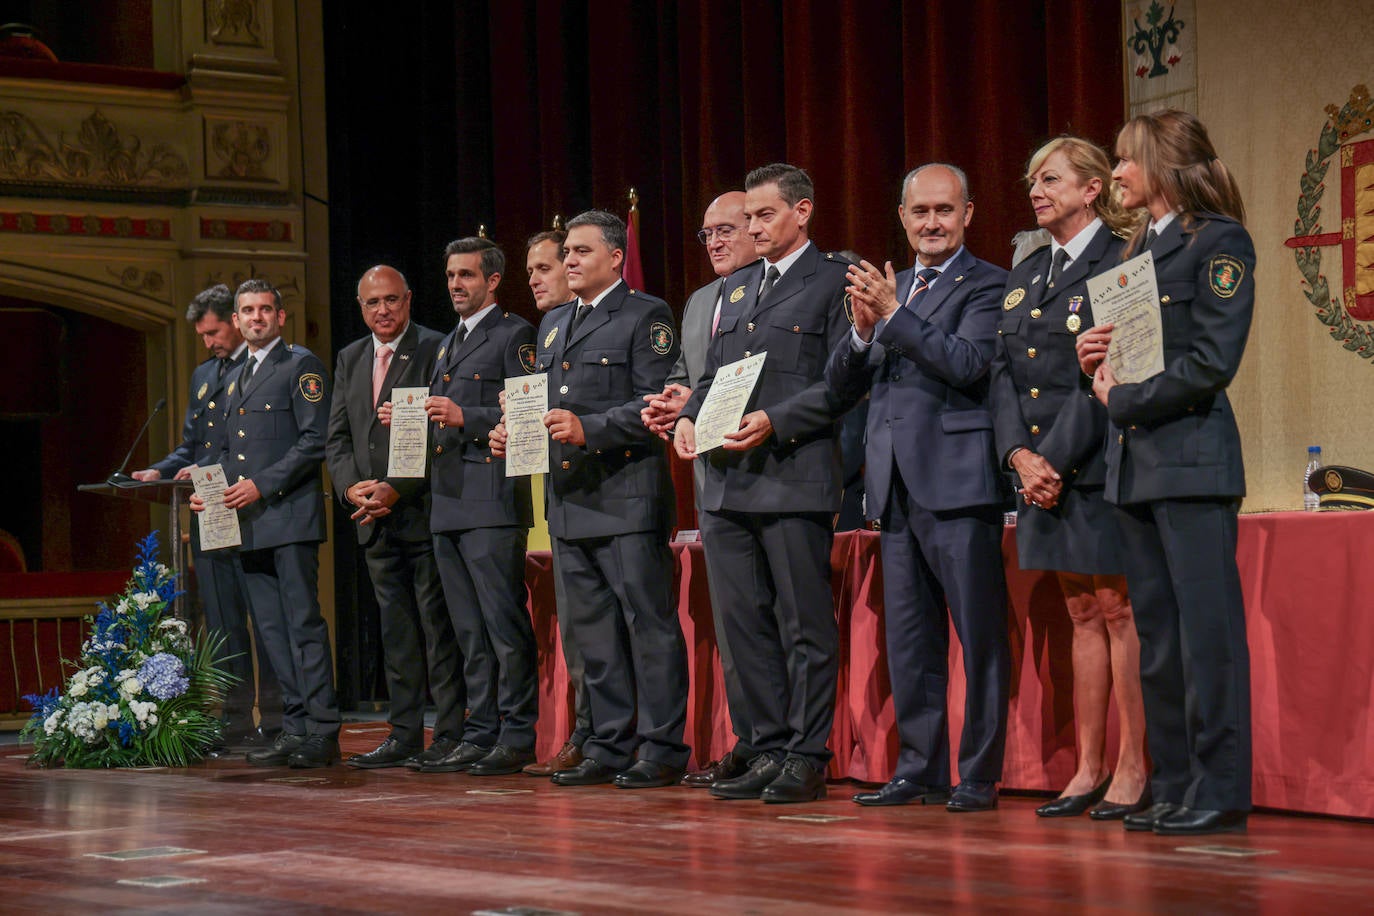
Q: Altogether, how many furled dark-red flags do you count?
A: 1